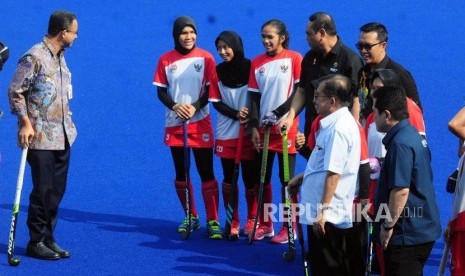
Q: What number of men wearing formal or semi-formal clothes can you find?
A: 5